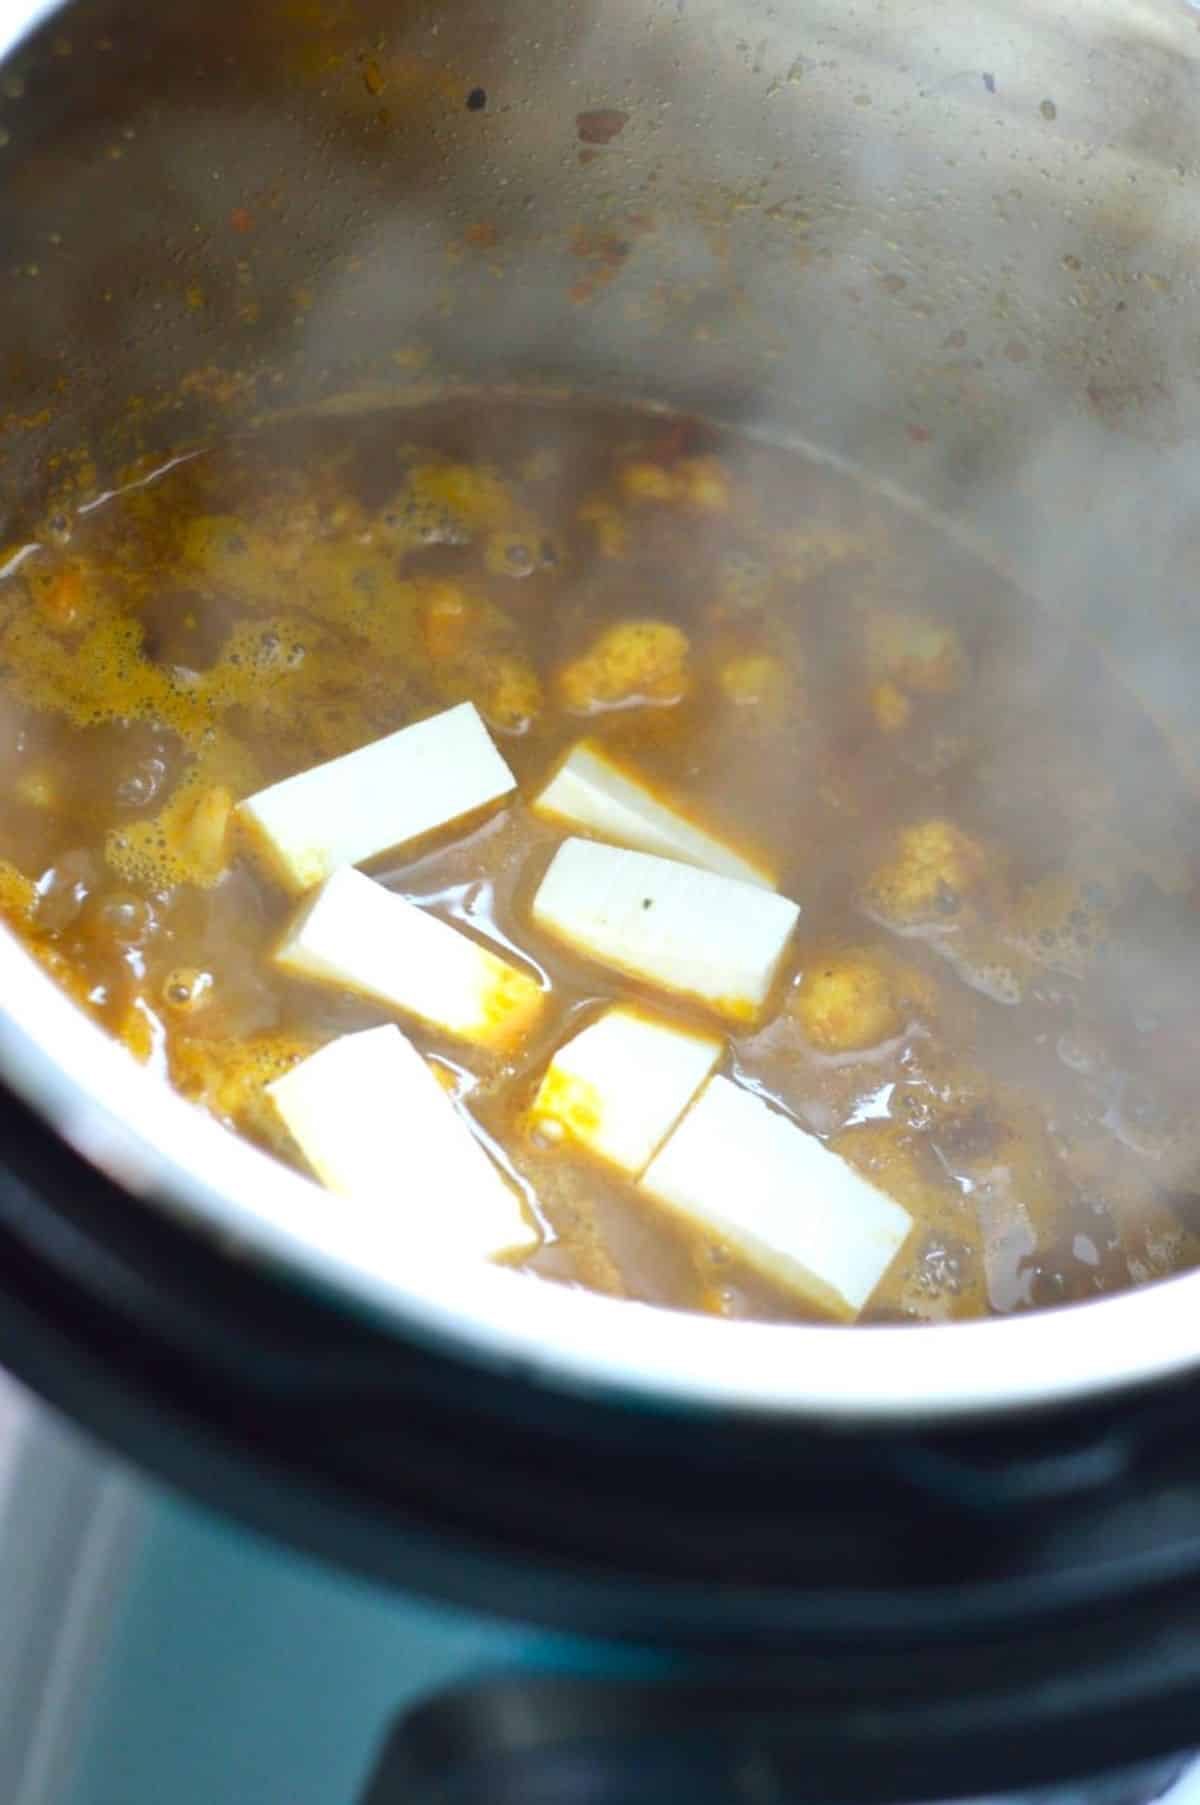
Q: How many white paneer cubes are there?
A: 7